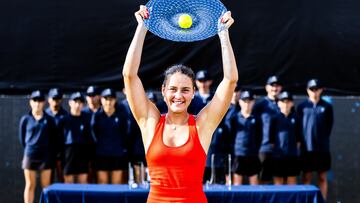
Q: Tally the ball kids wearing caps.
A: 12